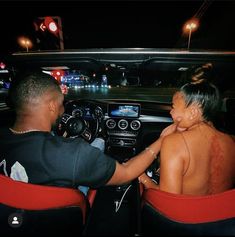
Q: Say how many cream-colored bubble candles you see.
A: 0